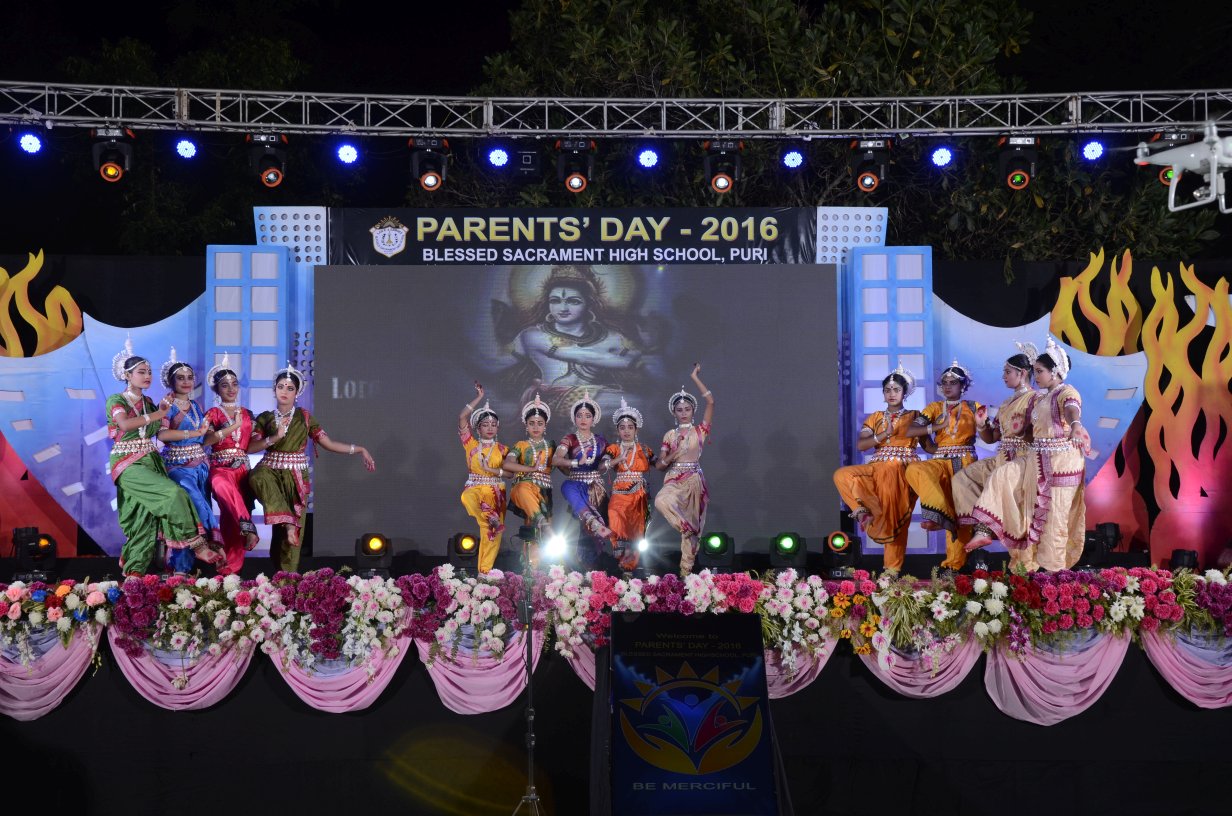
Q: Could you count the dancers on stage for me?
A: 13